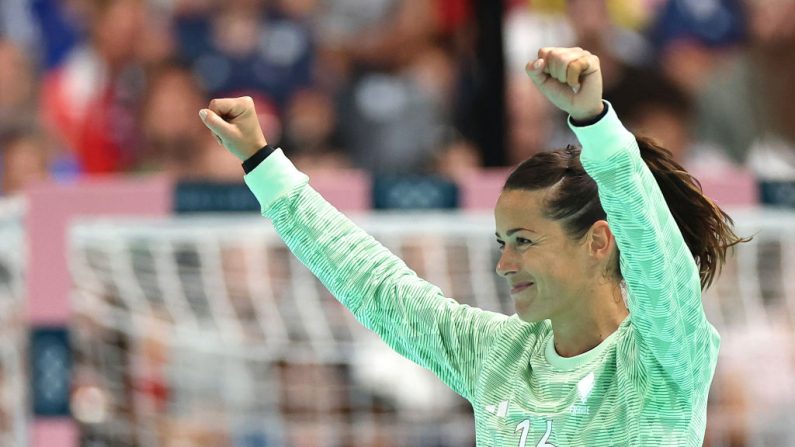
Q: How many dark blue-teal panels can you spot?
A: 4